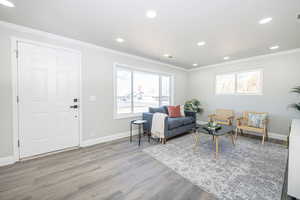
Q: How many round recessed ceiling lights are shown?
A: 9